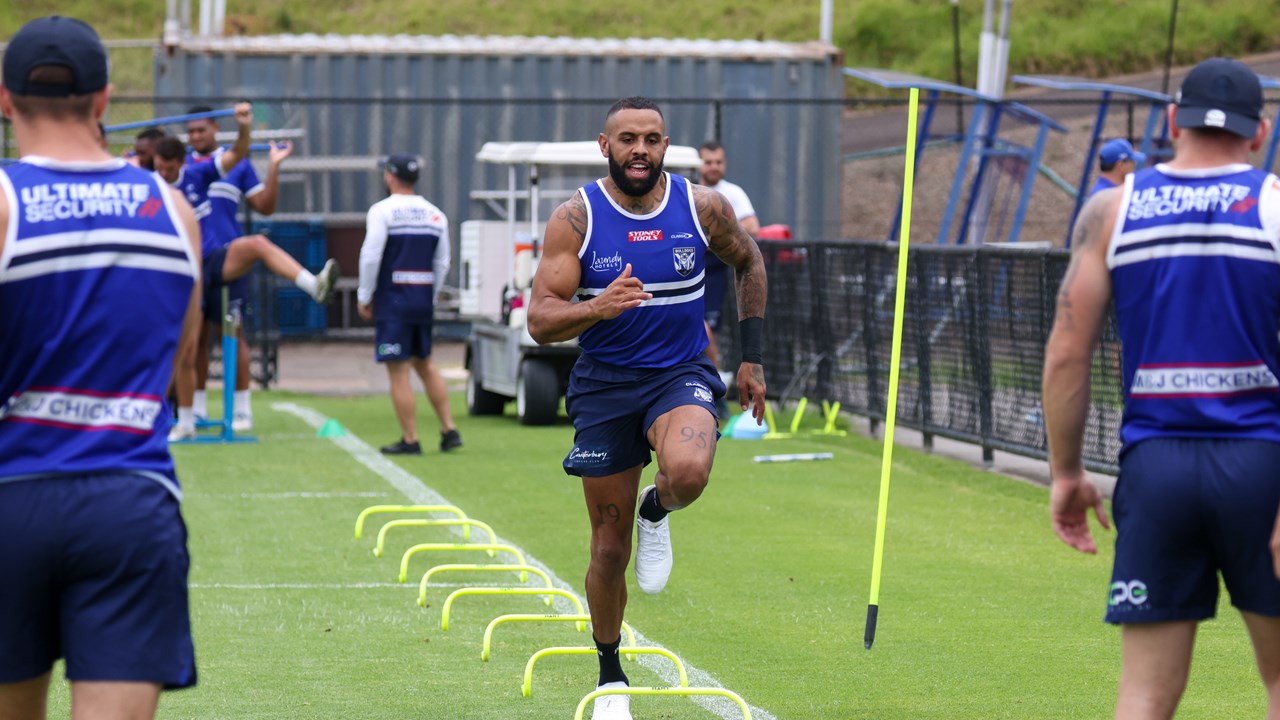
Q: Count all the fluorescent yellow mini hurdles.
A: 8